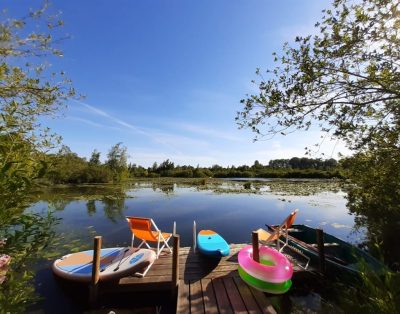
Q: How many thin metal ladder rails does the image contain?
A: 2